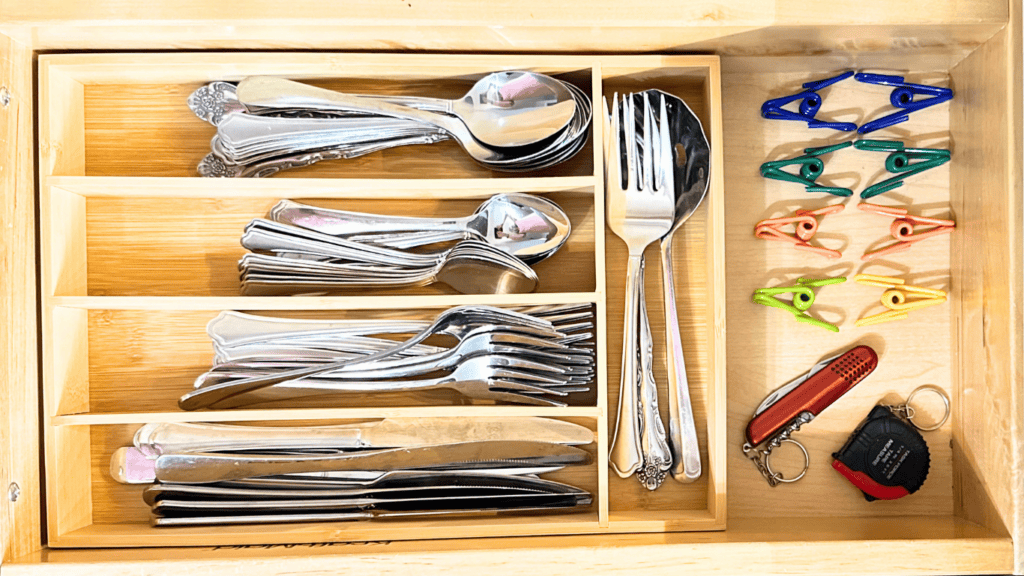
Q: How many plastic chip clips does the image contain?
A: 8